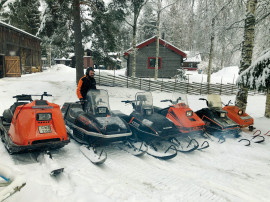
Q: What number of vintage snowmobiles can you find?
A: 6